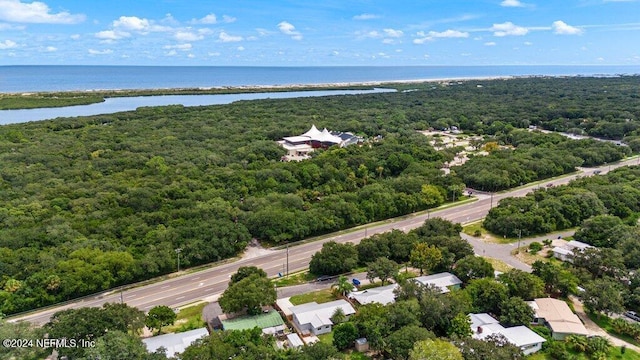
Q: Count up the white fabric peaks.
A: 2